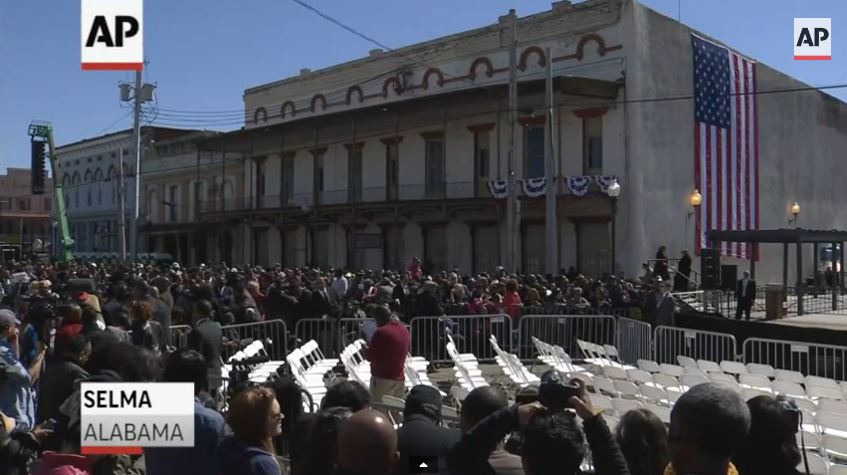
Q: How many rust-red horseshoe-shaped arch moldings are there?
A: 9